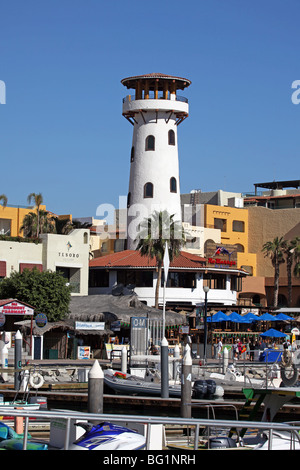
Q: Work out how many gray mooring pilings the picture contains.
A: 4